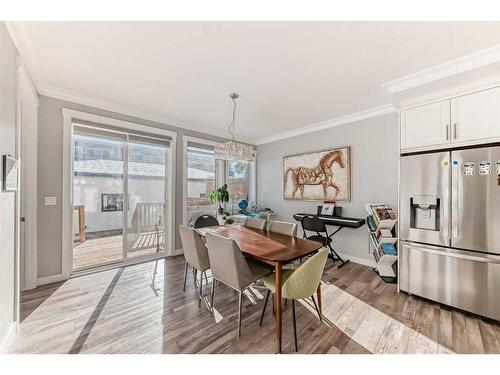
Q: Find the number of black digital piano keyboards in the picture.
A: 1